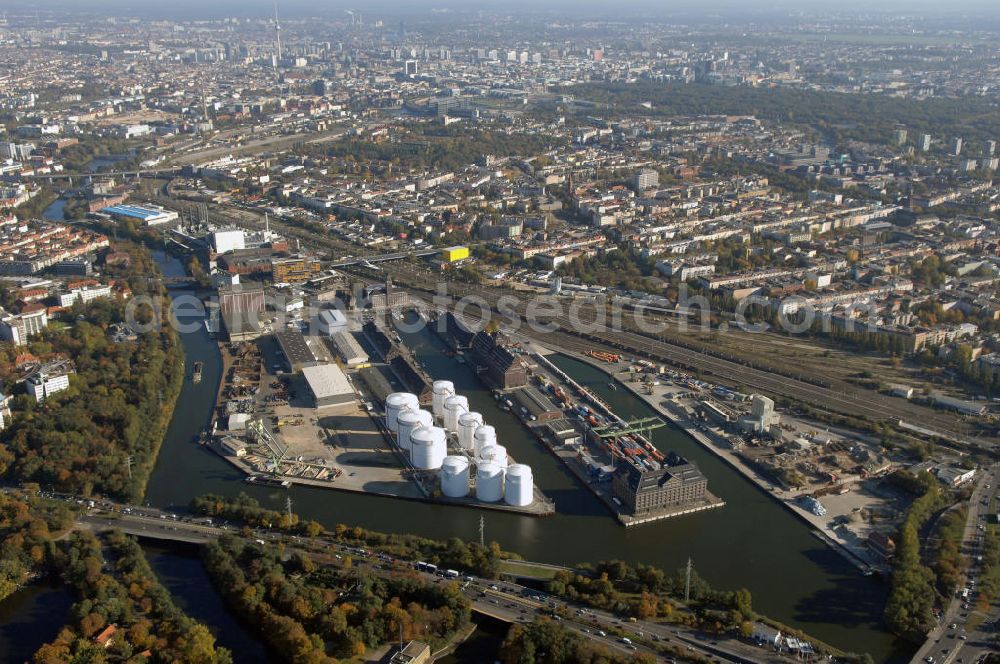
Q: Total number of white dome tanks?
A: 11